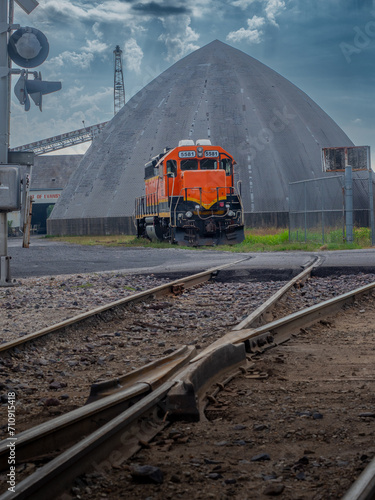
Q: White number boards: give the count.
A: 2